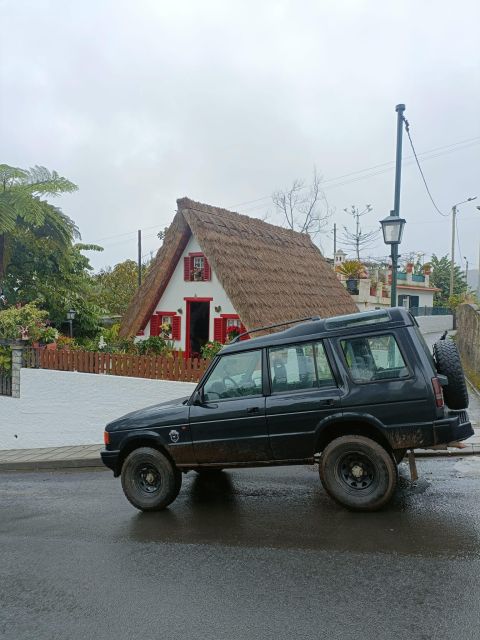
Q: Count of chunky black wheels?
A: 3